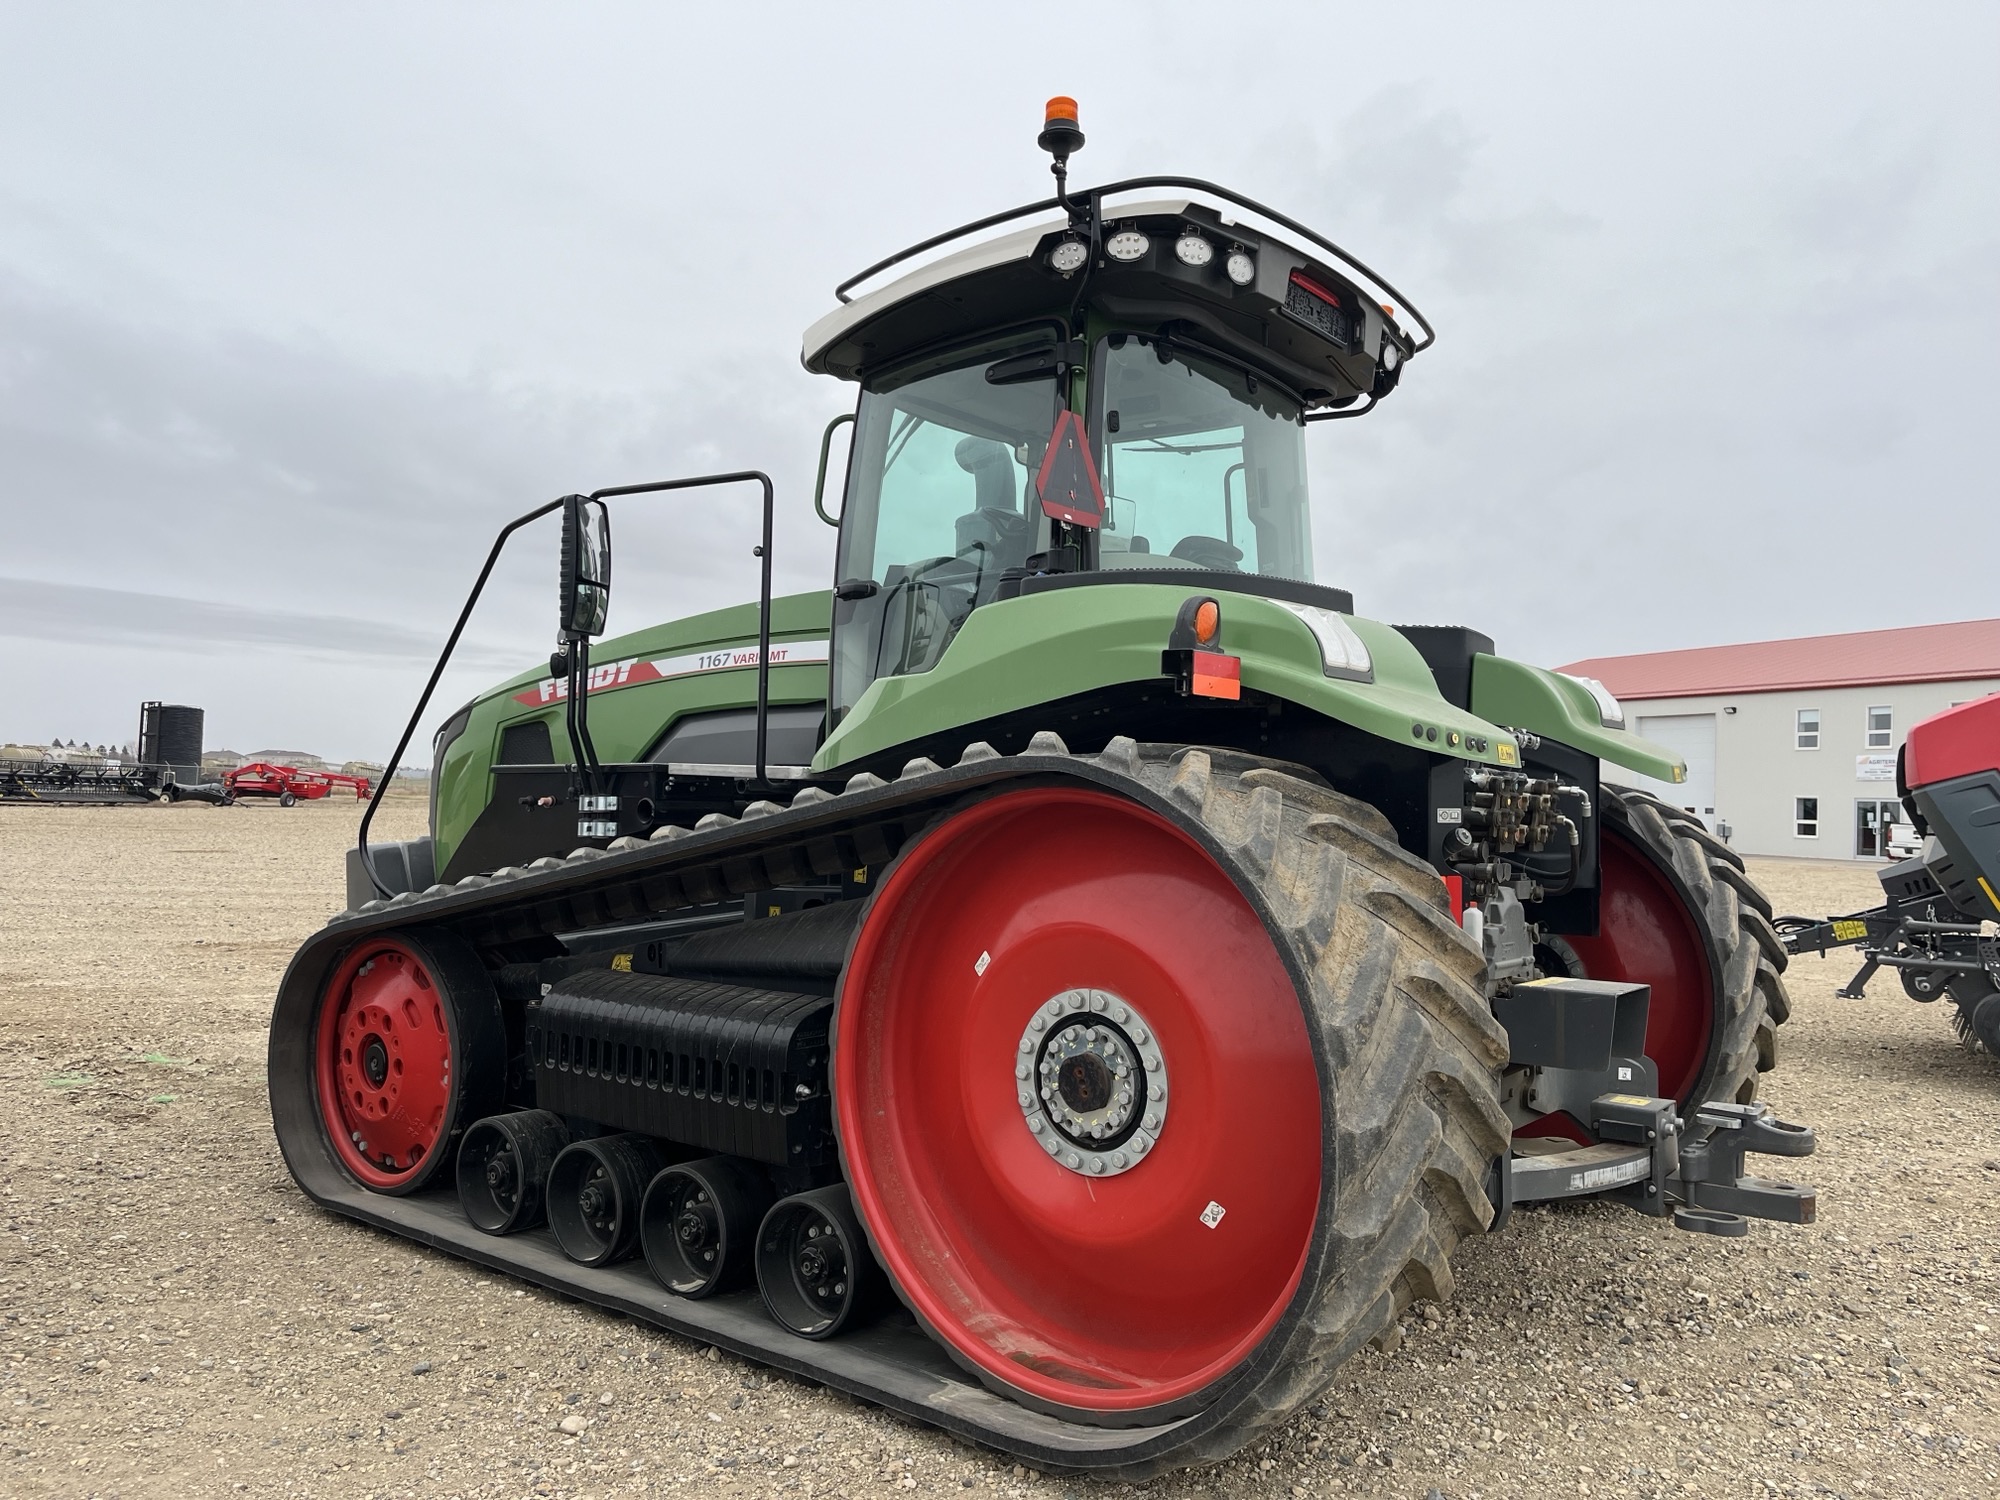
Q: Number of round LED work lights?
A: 5